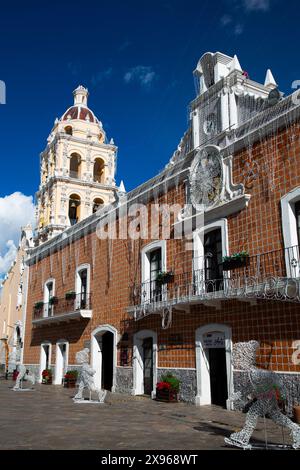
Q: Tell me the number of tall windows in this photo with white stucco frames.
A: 5